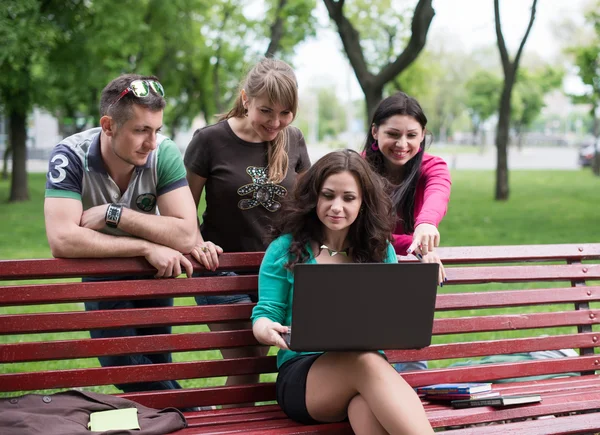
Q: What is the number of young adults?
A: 4